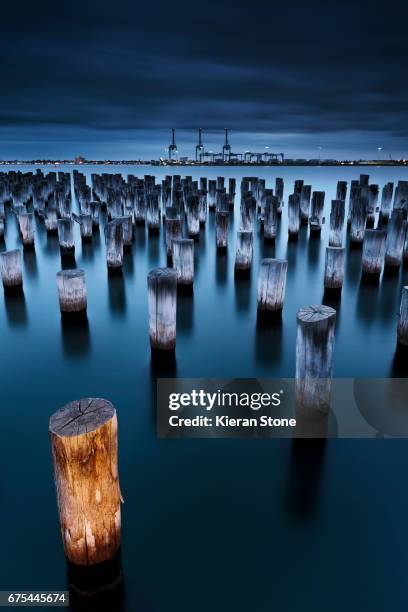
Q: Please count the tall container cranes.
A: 3